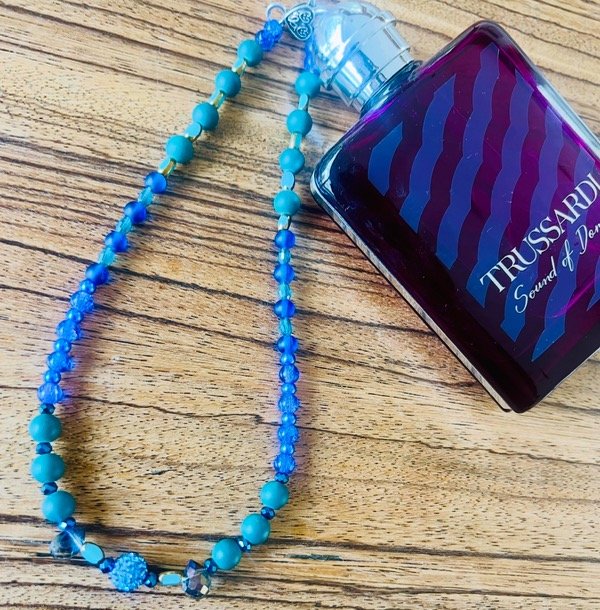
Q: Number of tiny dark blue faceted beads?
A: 10